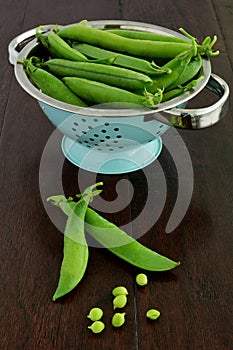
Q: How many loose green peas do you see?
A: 7